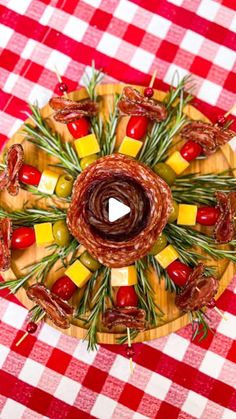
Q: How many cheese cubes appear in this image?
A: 9